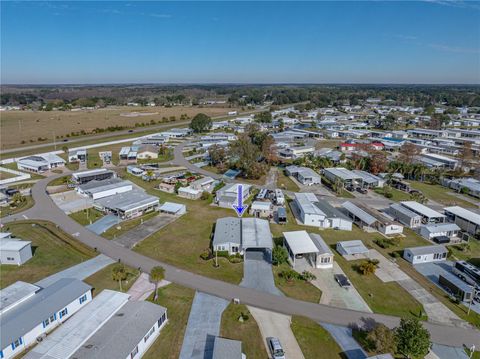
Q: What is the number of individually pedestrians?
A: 0